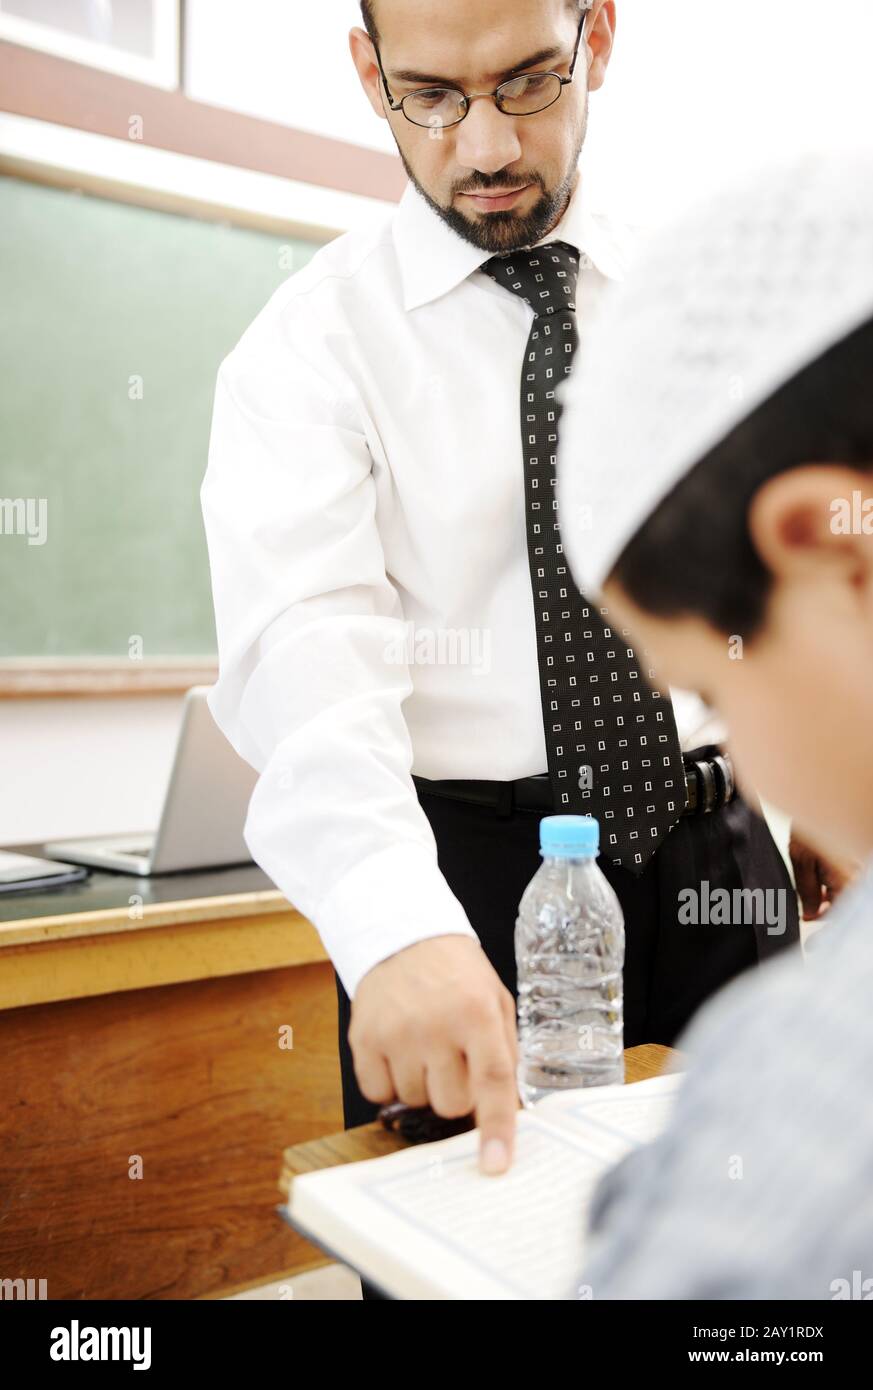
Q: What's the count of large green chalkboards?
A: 1